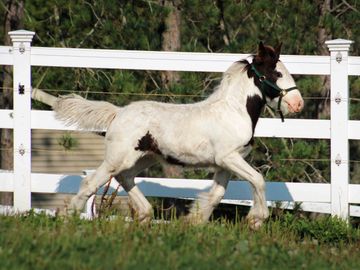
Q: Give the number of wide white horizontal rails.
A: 3